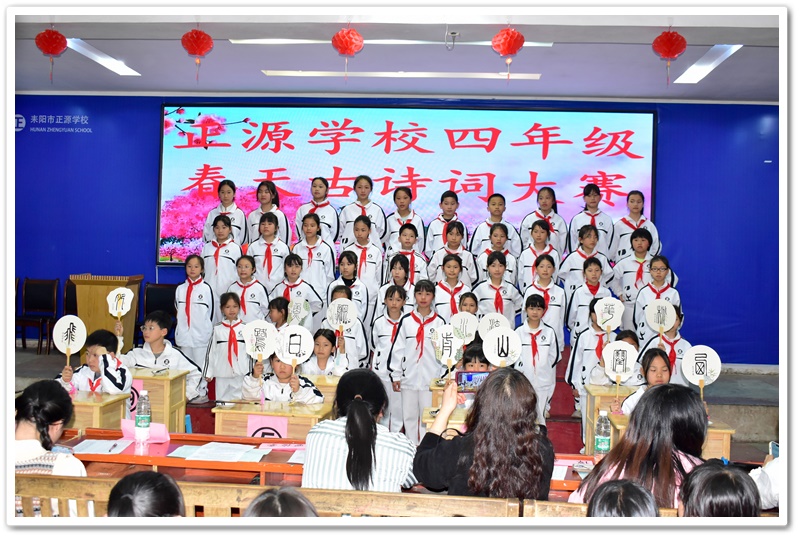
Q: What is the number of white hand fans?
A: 14